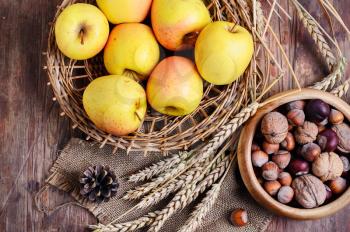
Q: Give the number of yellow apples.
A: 7